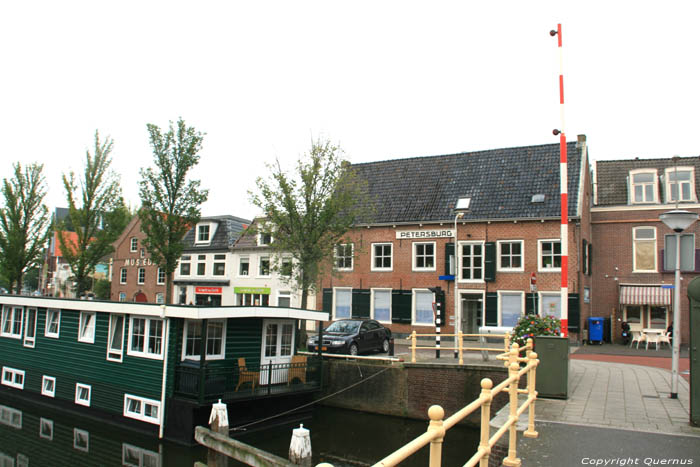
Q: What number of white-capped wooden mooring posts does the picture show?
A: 2